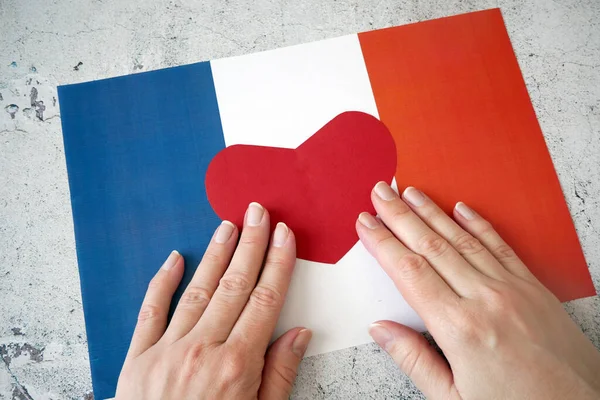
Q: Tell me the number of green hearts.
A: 0